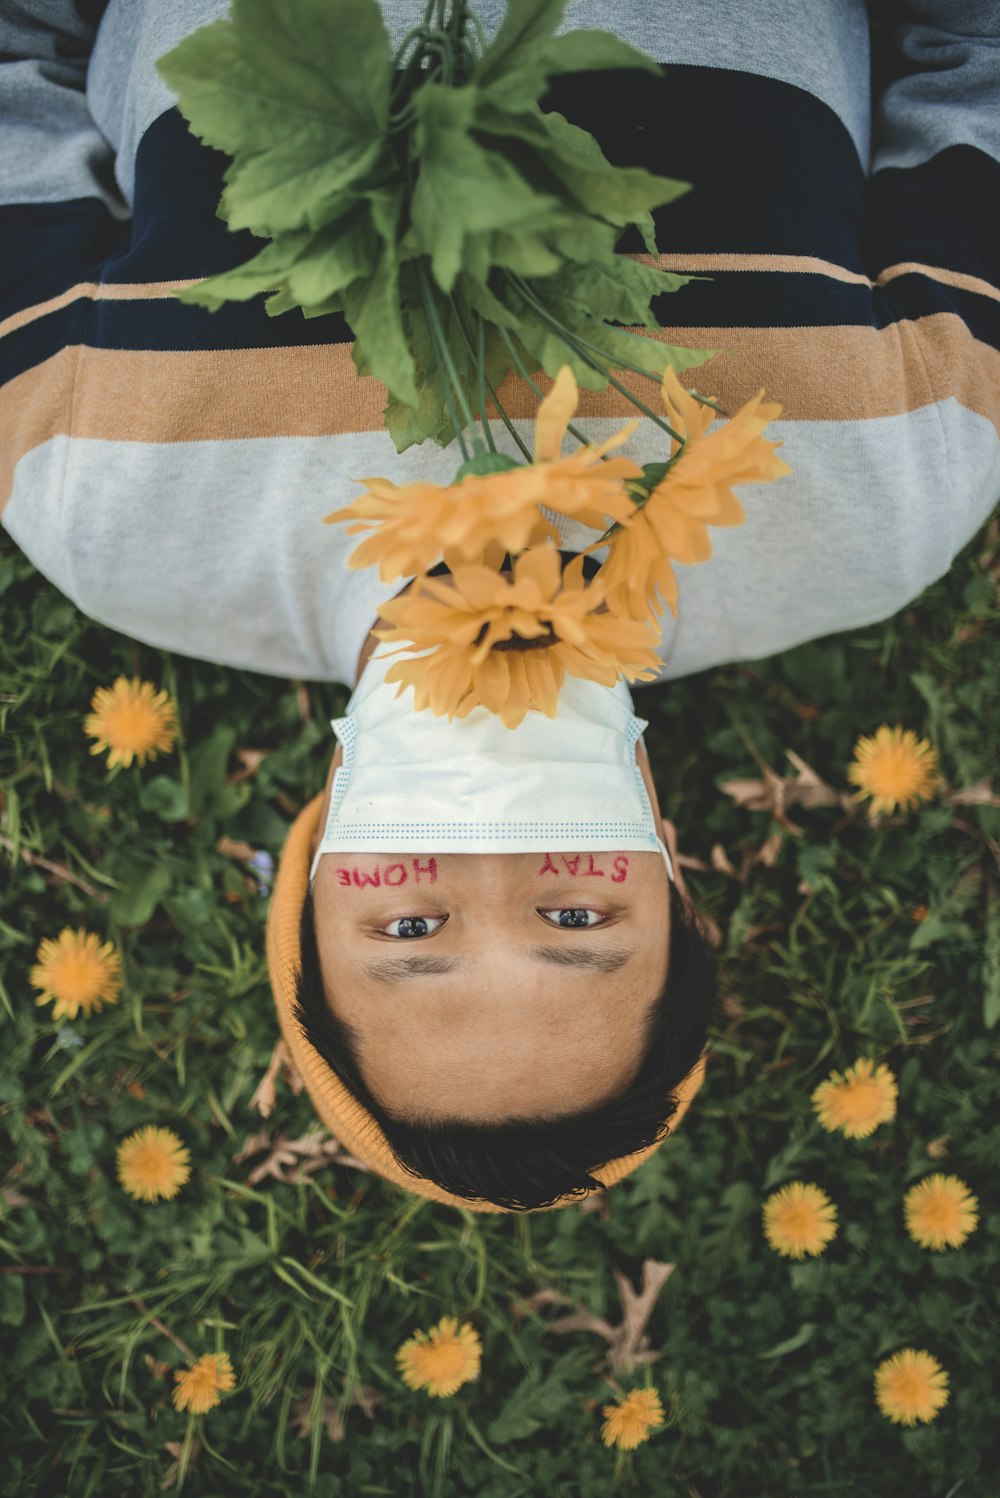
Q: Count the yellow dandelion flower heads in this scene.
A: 11